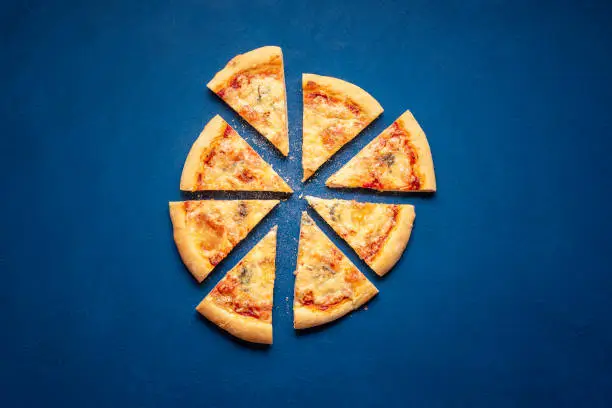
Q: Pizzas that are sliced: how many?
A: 1